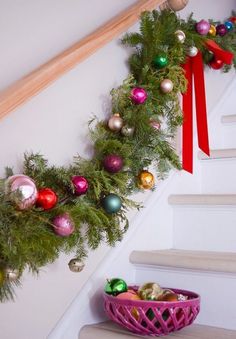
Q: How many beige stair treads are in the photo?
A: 5